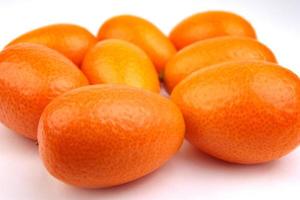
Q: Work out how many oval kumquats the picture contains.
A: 8